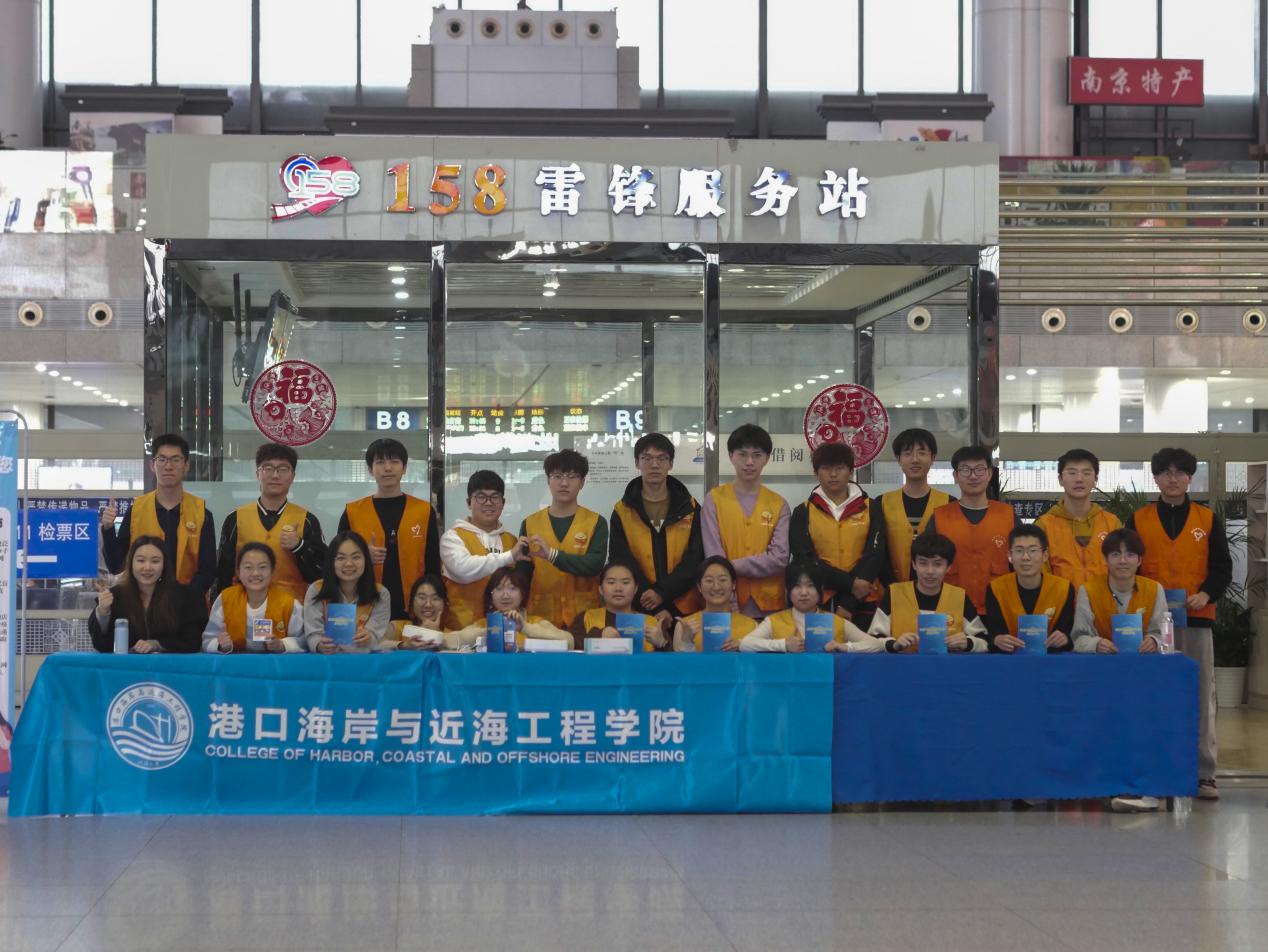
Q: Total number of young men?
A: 15